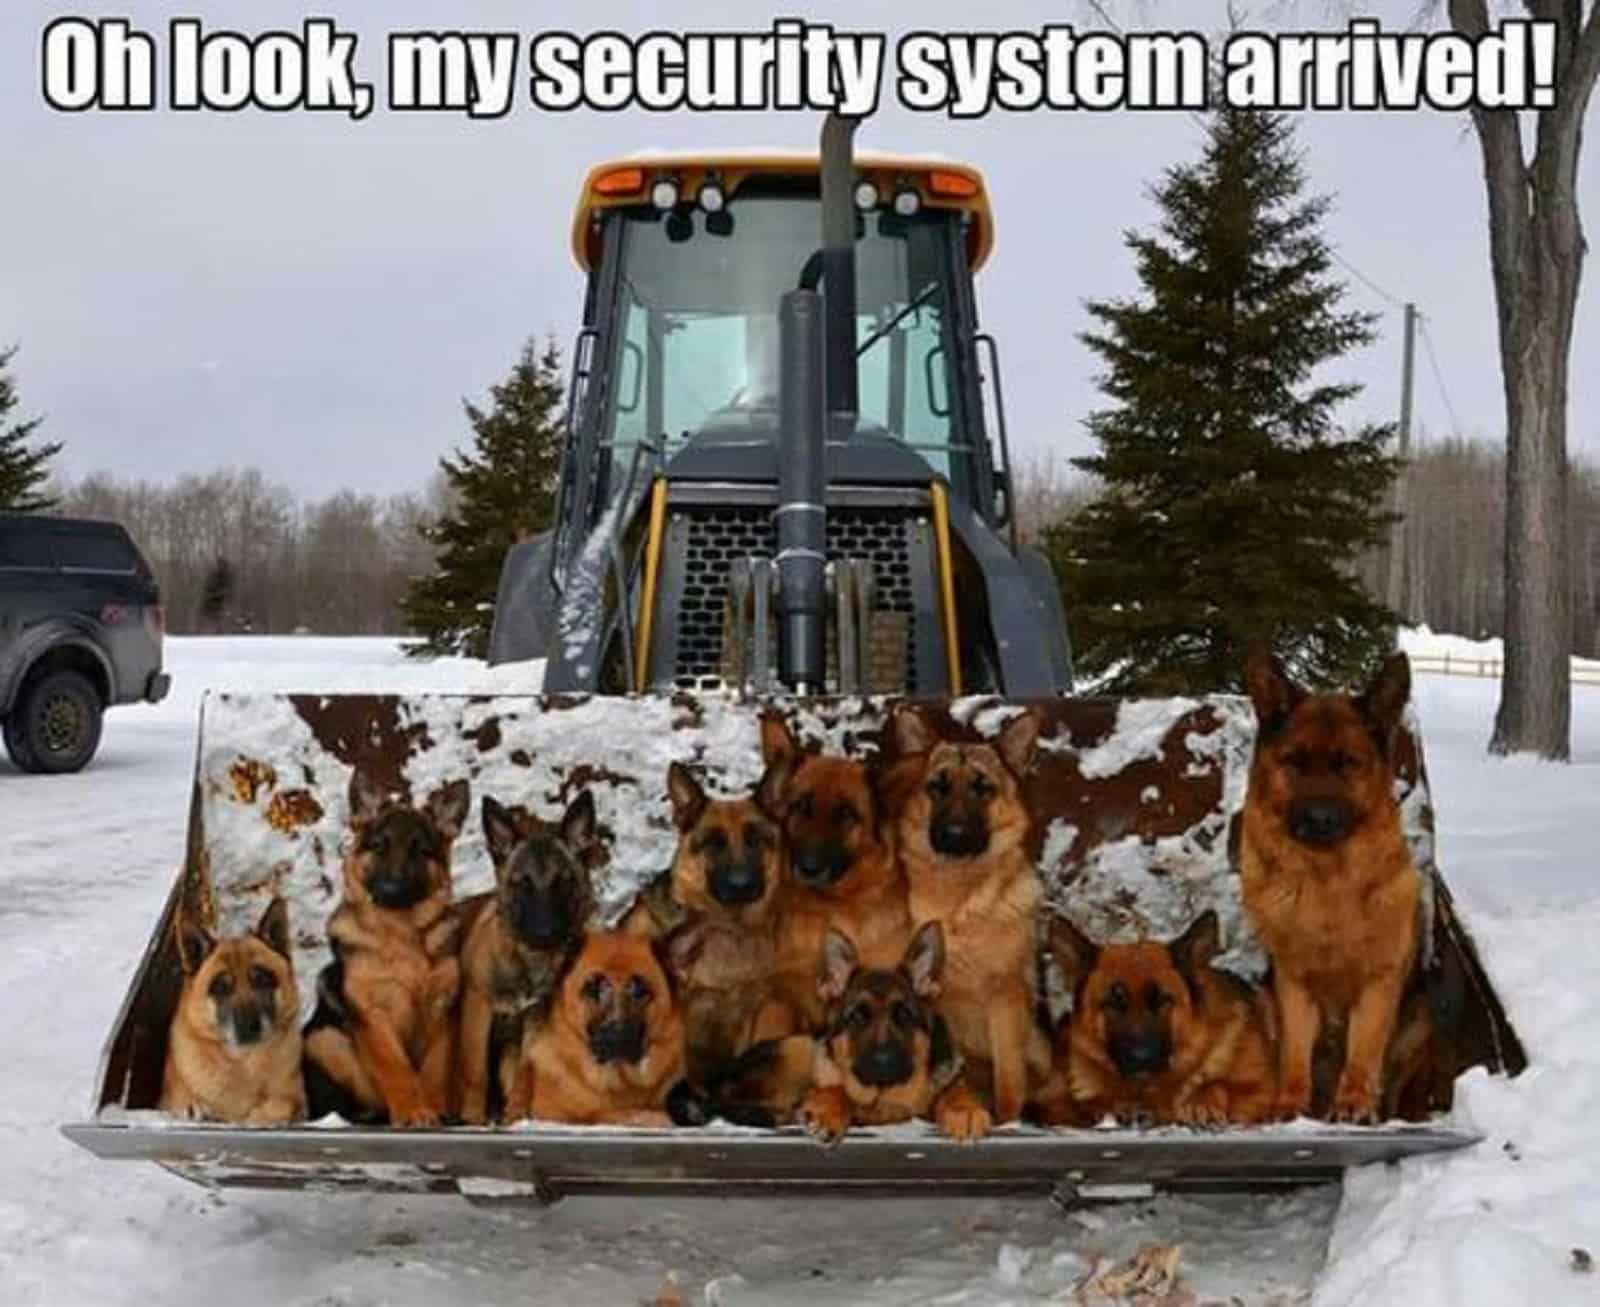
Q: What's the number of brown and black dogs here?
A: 10